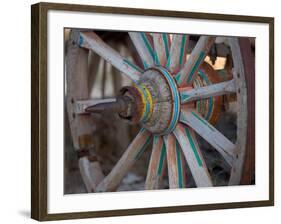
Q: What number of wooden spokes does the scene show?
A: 12